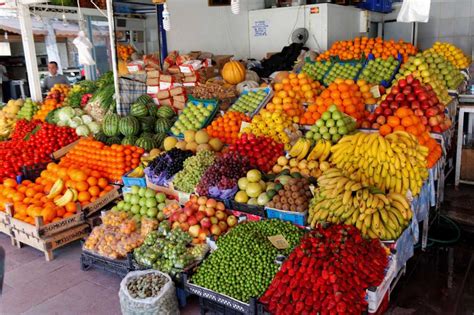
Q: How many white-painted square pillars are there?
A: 2